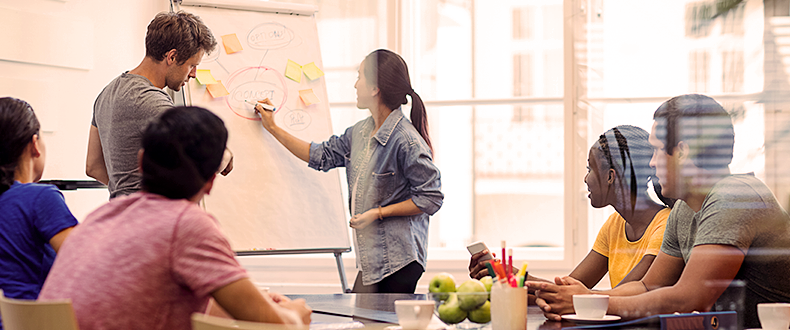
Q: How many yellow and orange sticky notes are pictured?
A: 6